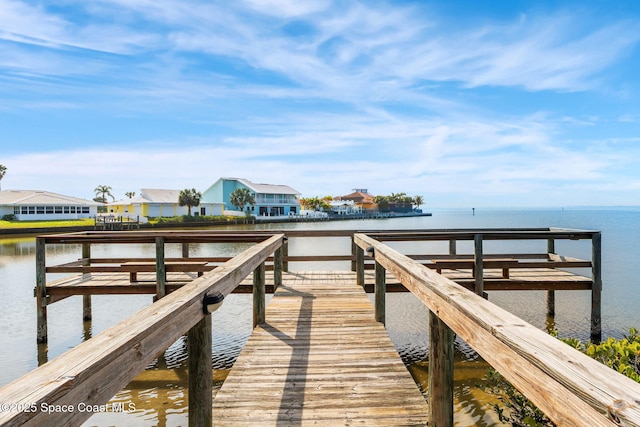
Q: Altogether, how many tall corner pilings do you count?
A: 4